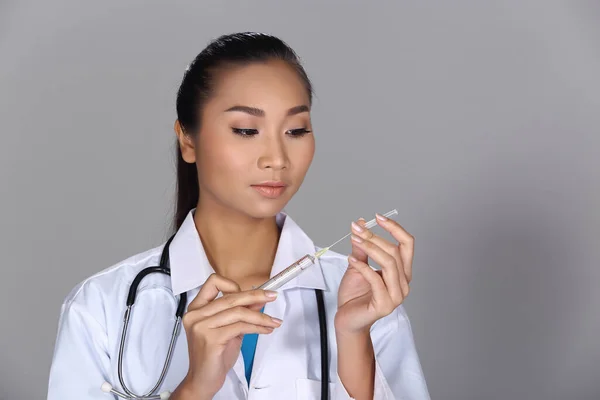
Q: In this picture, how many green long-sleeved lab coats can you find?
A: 0